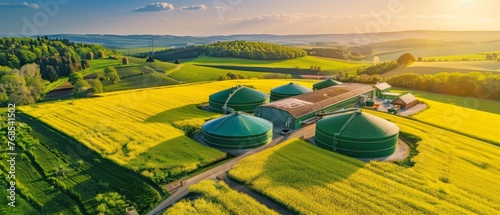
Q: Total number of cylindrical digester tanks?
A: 5